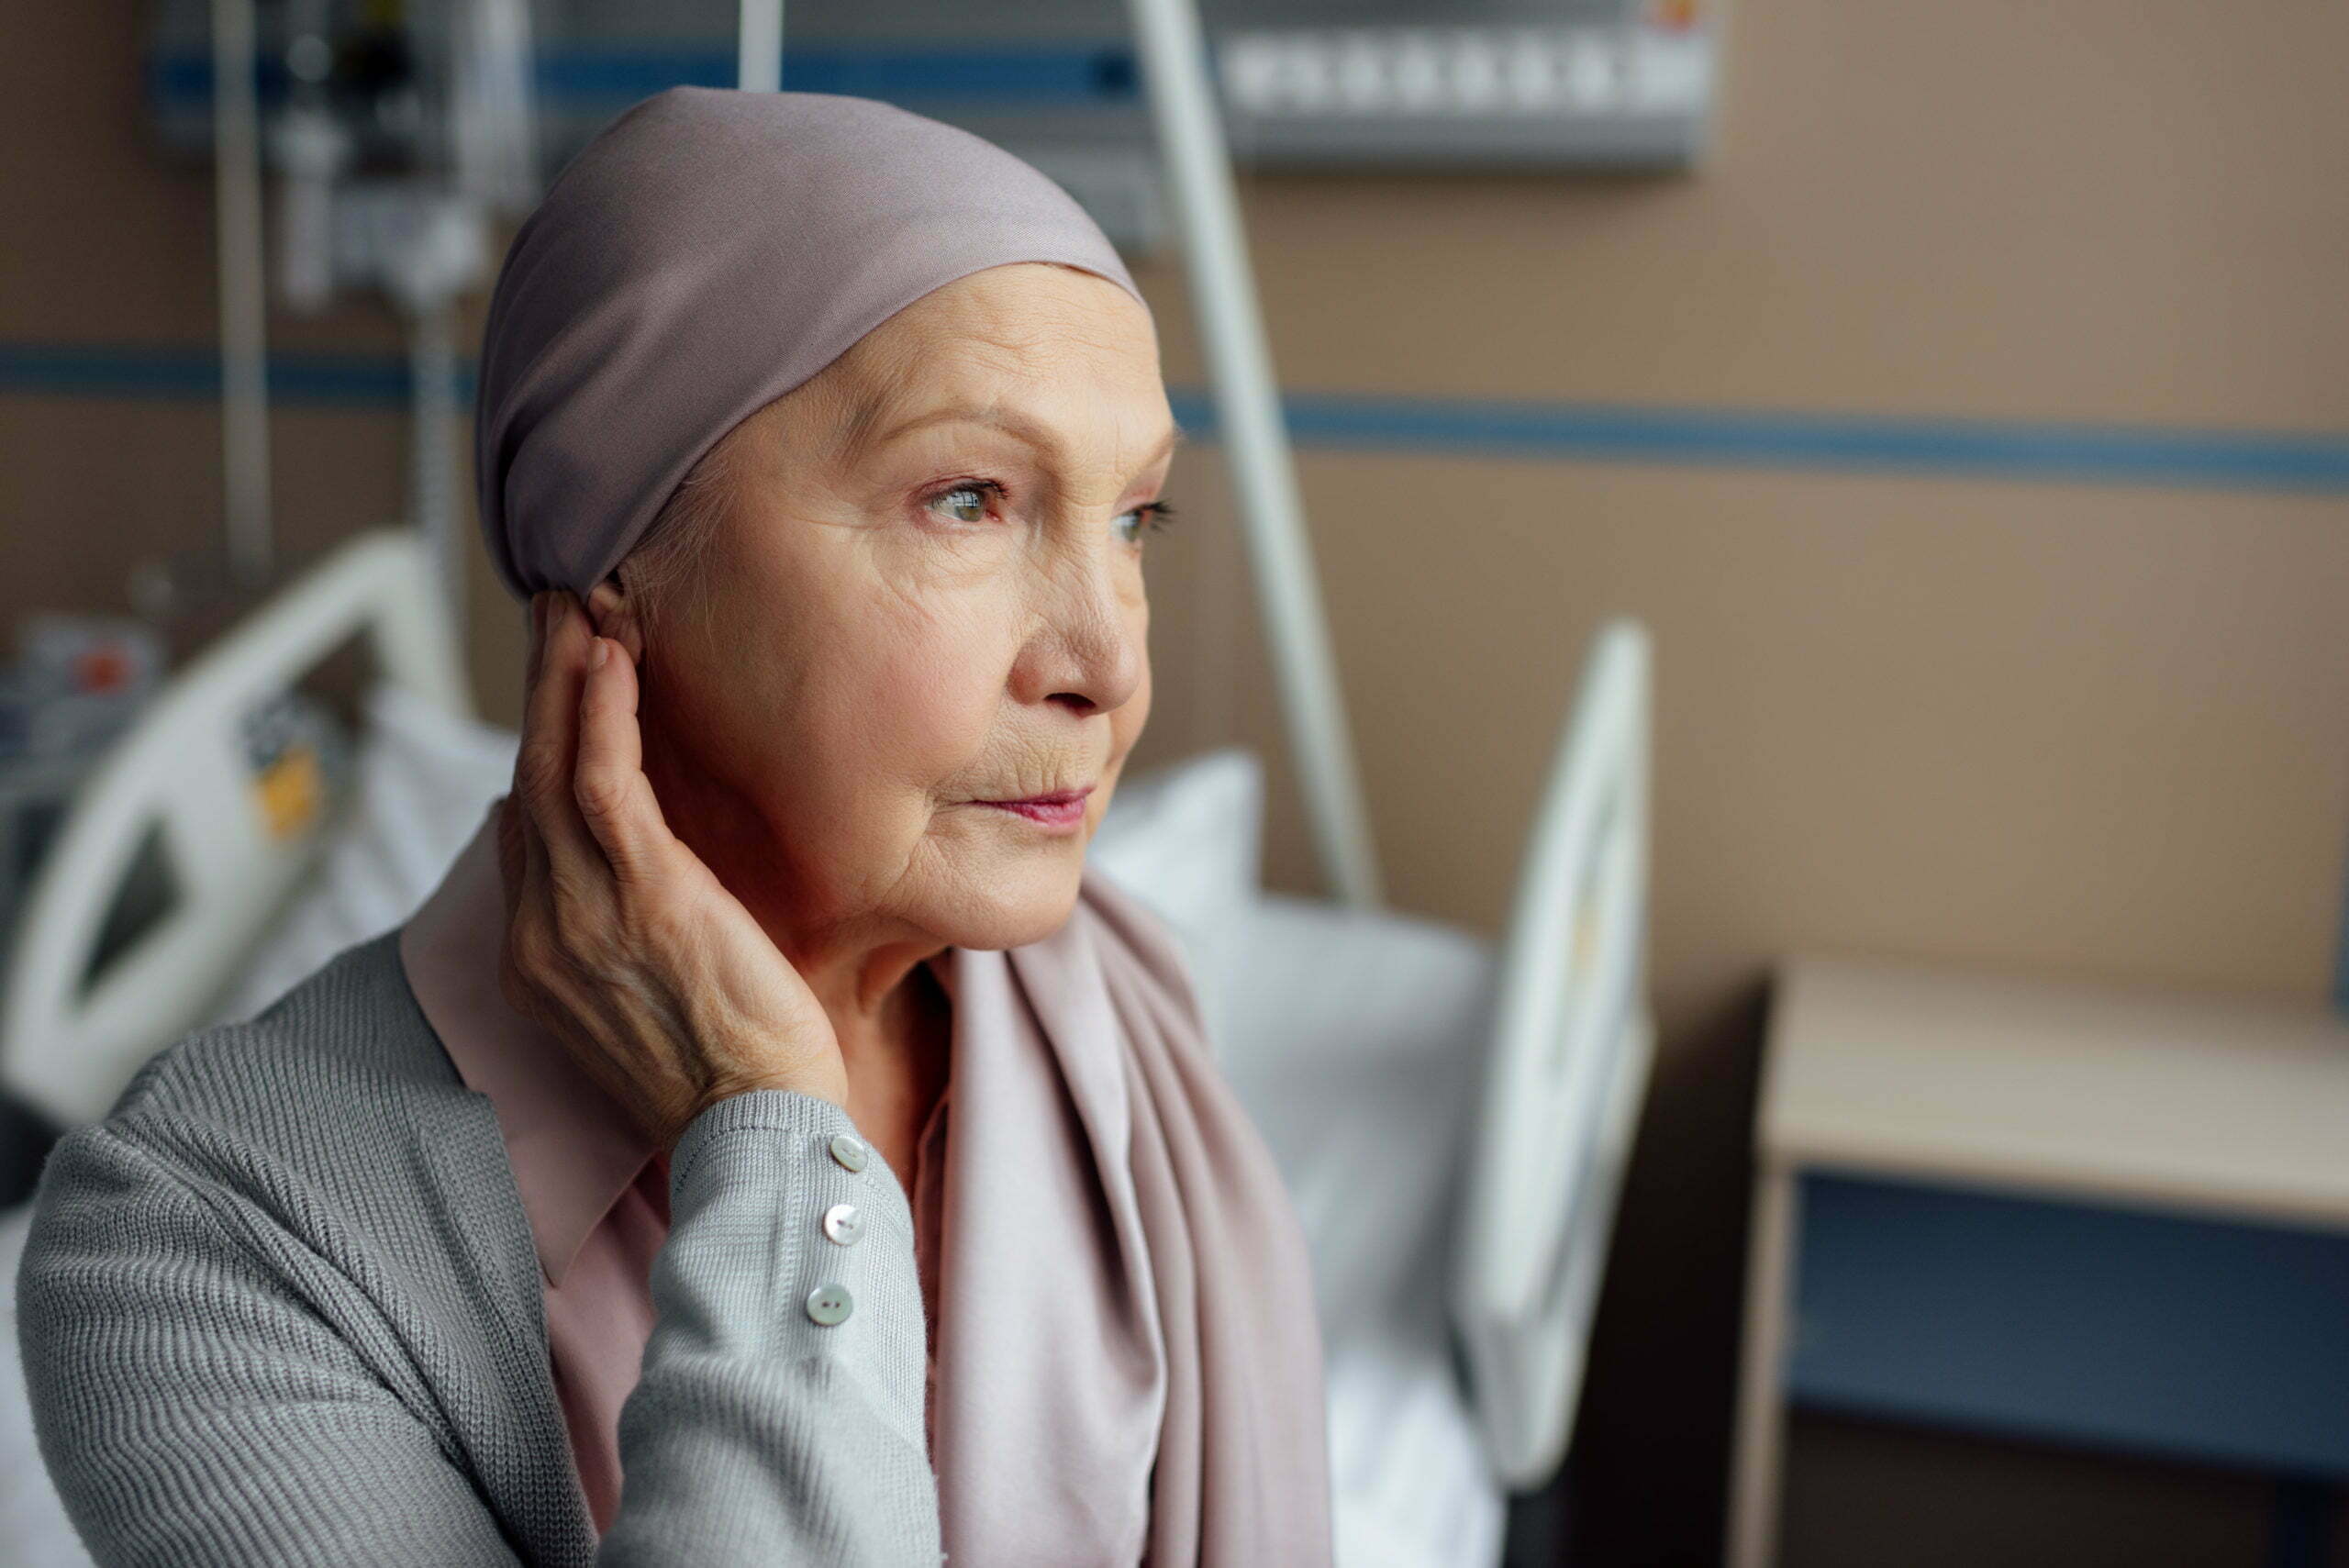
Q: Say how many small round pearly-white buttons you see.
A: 3